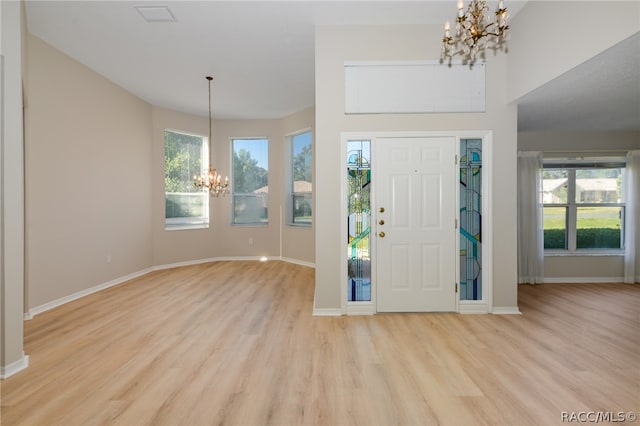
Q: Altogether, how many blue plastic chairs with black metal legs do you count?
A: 0